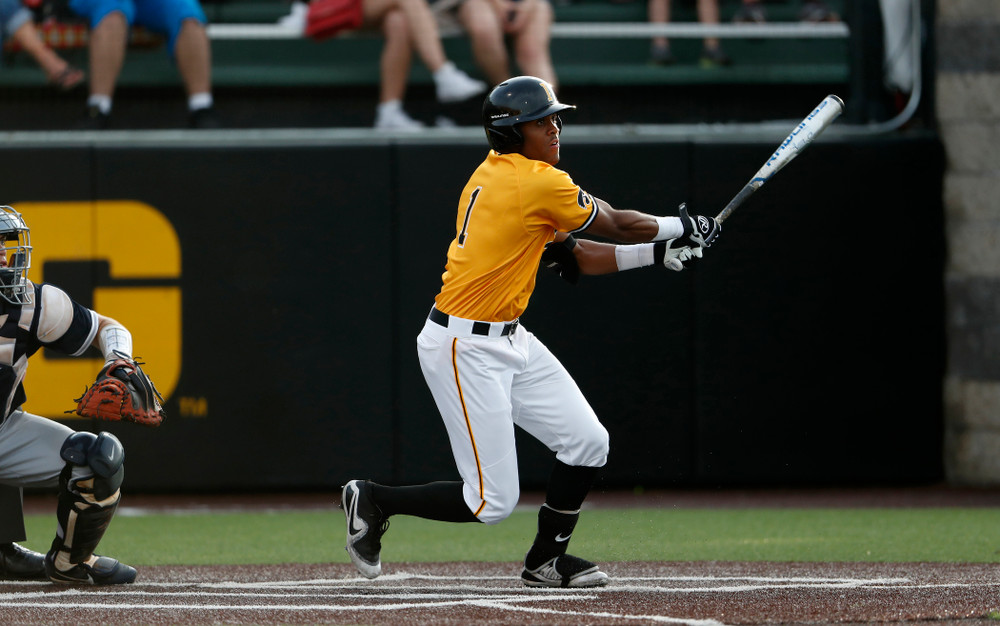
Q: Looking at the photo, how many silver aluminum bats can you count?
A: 1